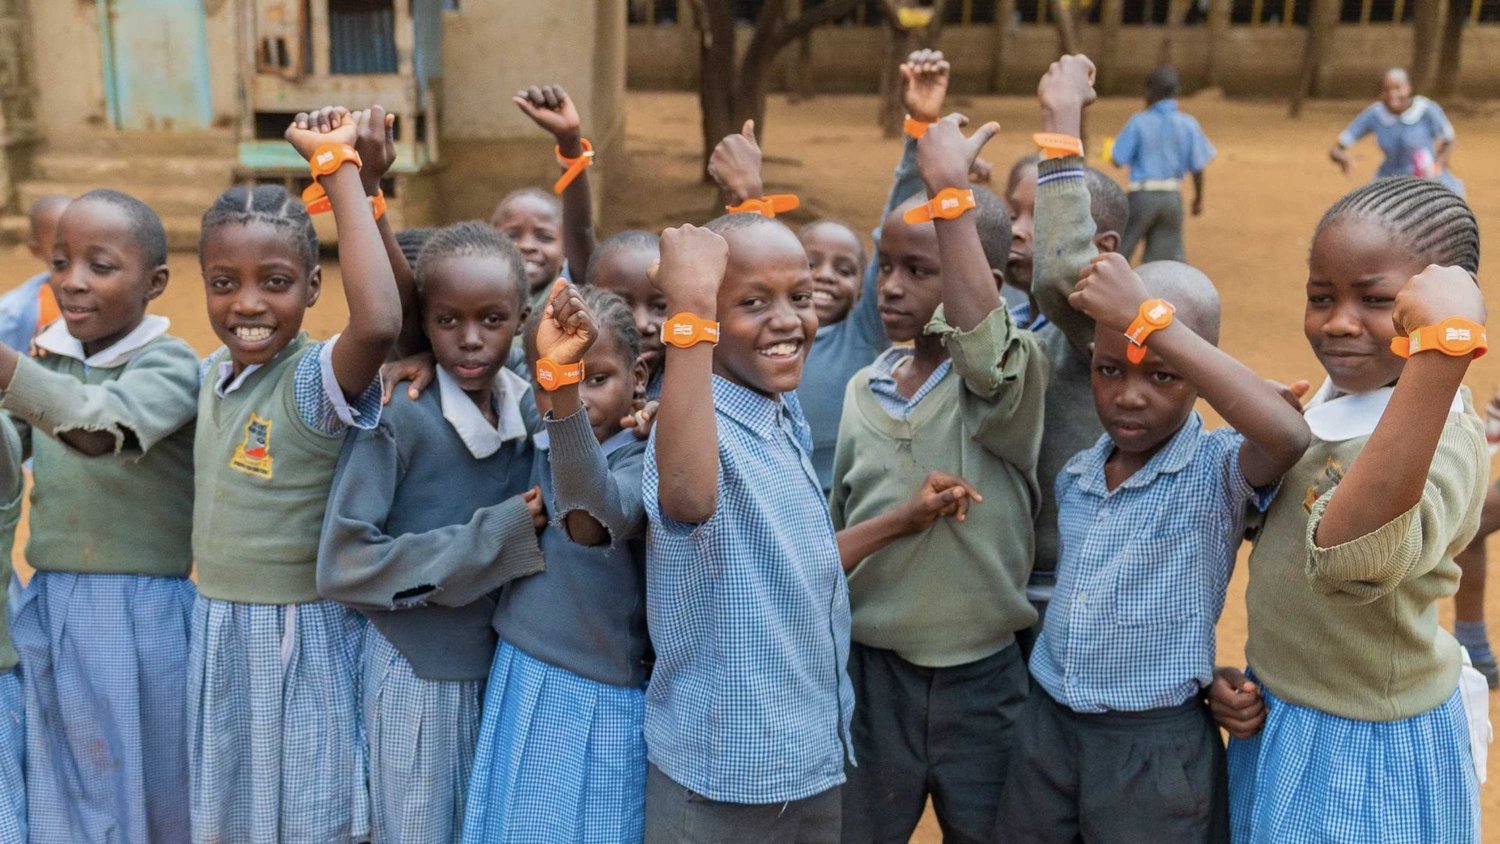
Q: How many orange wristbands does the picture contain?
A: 11